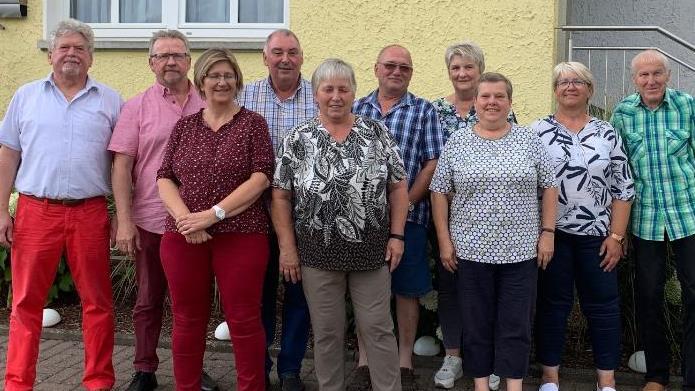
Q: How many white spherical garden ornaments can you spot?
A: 4